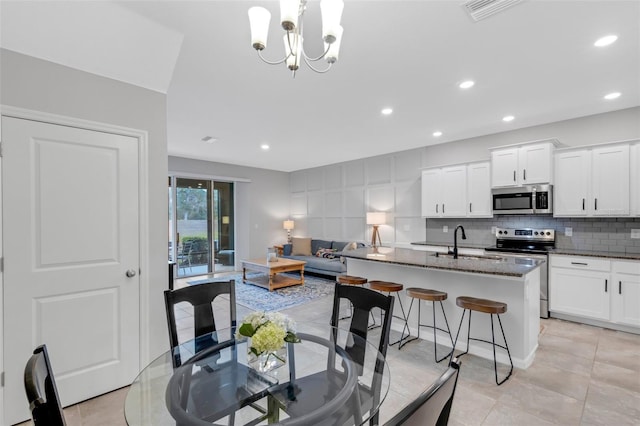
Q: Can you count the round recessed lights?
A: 7